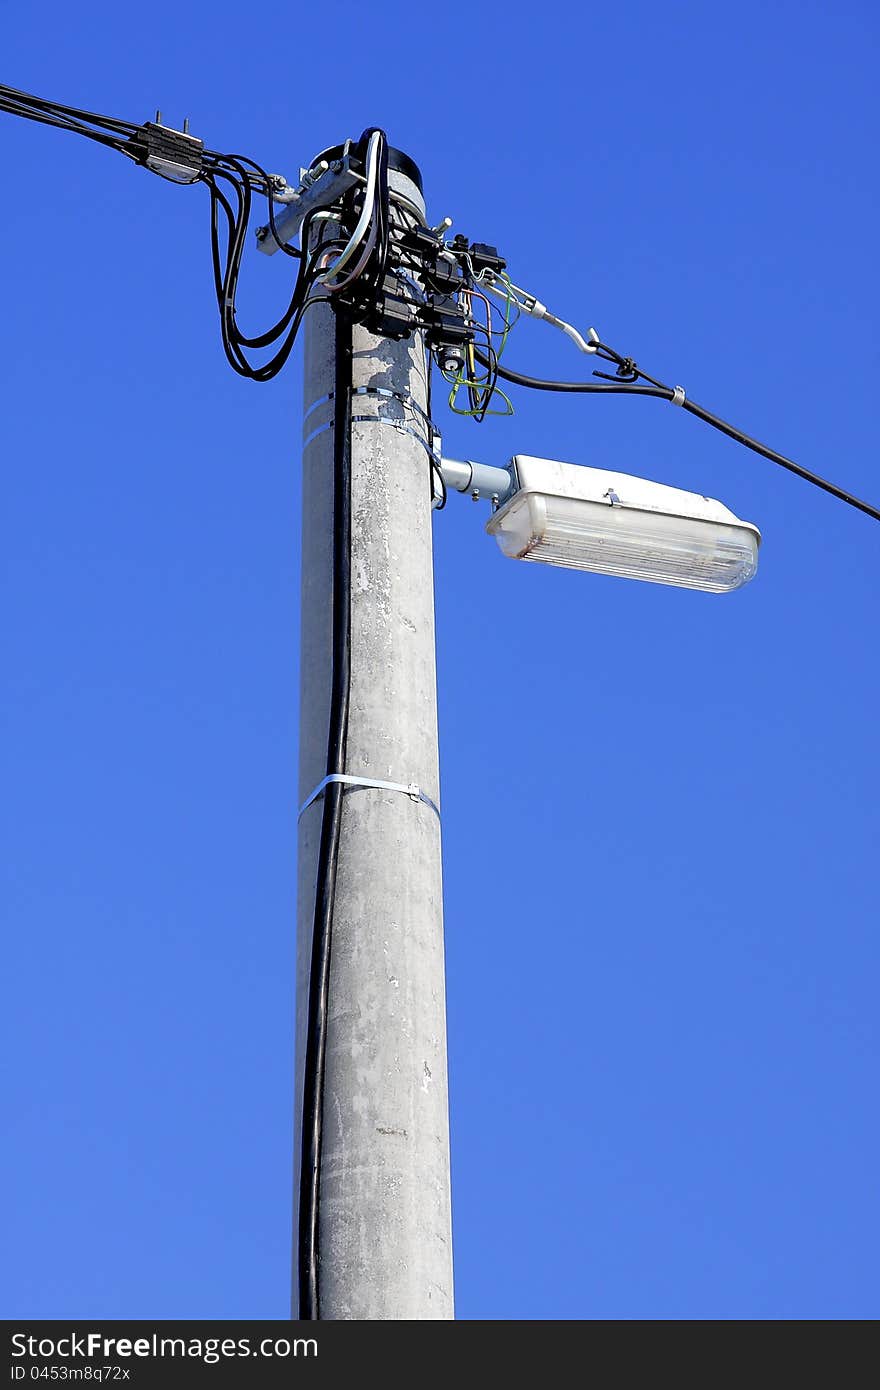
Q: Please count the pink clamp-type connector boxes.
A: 0